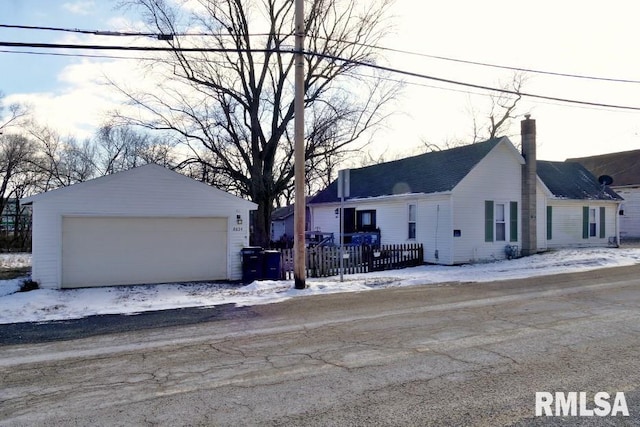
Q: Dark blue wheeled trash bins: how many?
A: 2